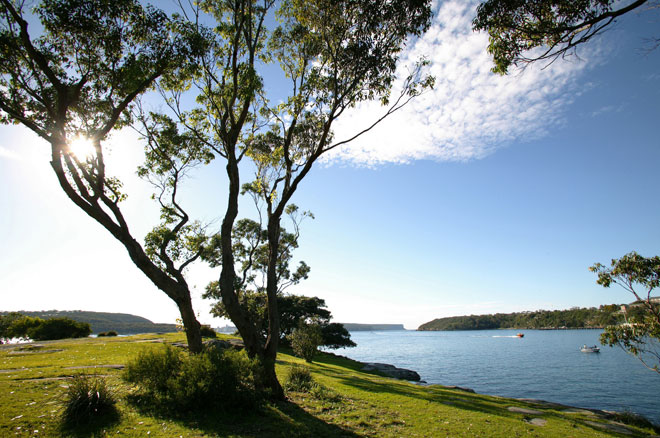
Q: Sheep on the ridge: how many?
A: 0